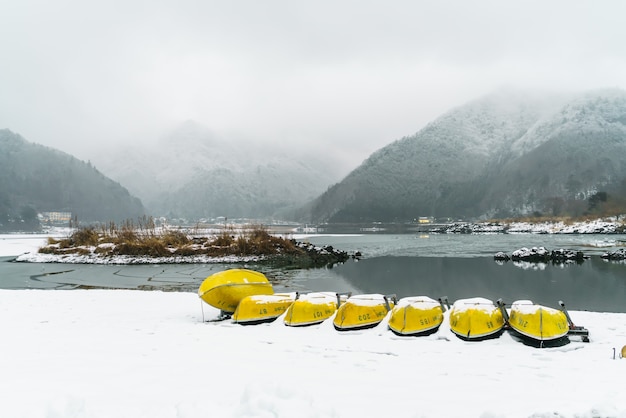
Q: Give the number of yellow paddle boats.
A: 7